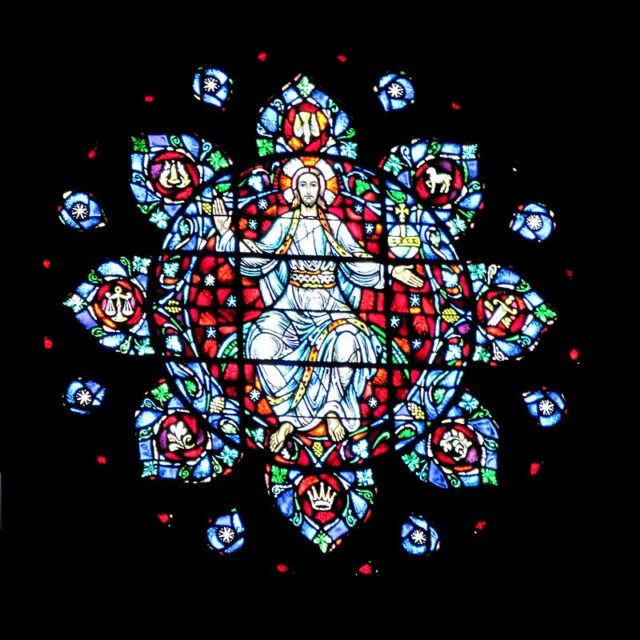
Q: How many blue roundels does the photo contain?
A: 8